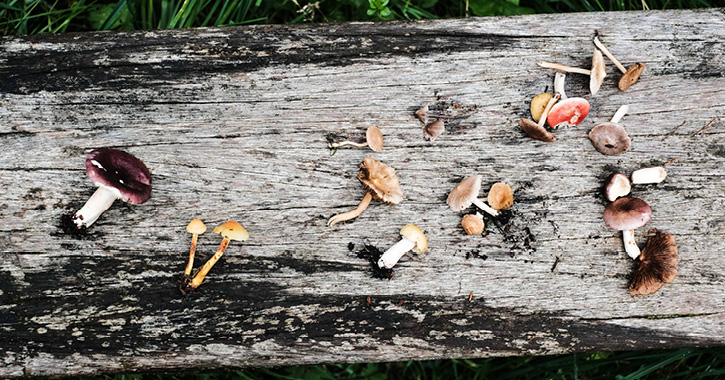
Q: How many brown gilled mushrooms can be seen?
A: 1